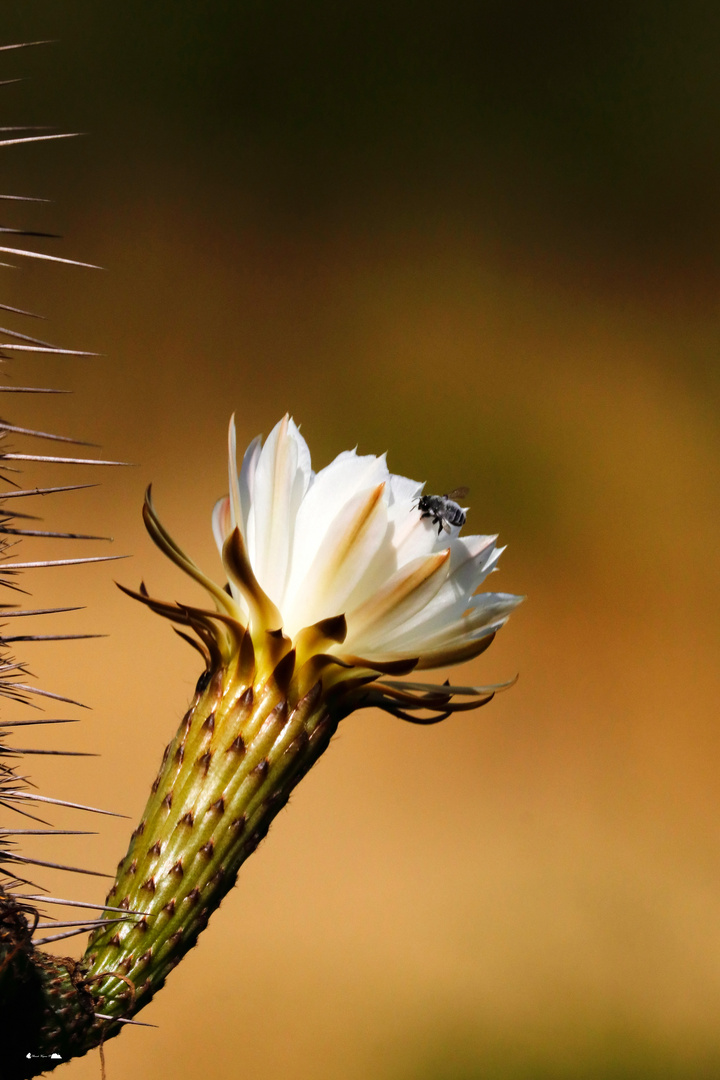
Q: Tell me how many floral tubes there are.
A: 1